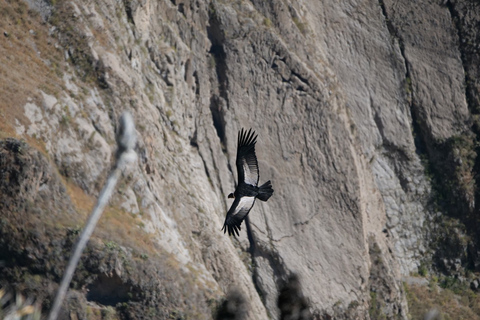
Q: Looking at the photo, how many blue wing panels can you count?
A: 0